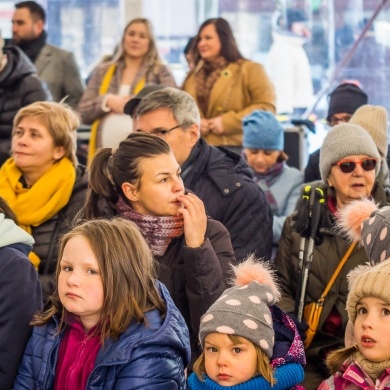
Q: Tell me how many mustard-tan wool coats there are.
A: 1